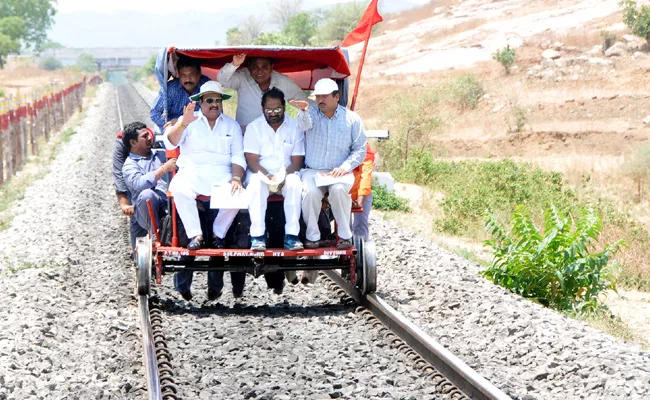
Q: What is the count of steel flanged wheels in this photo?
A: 2